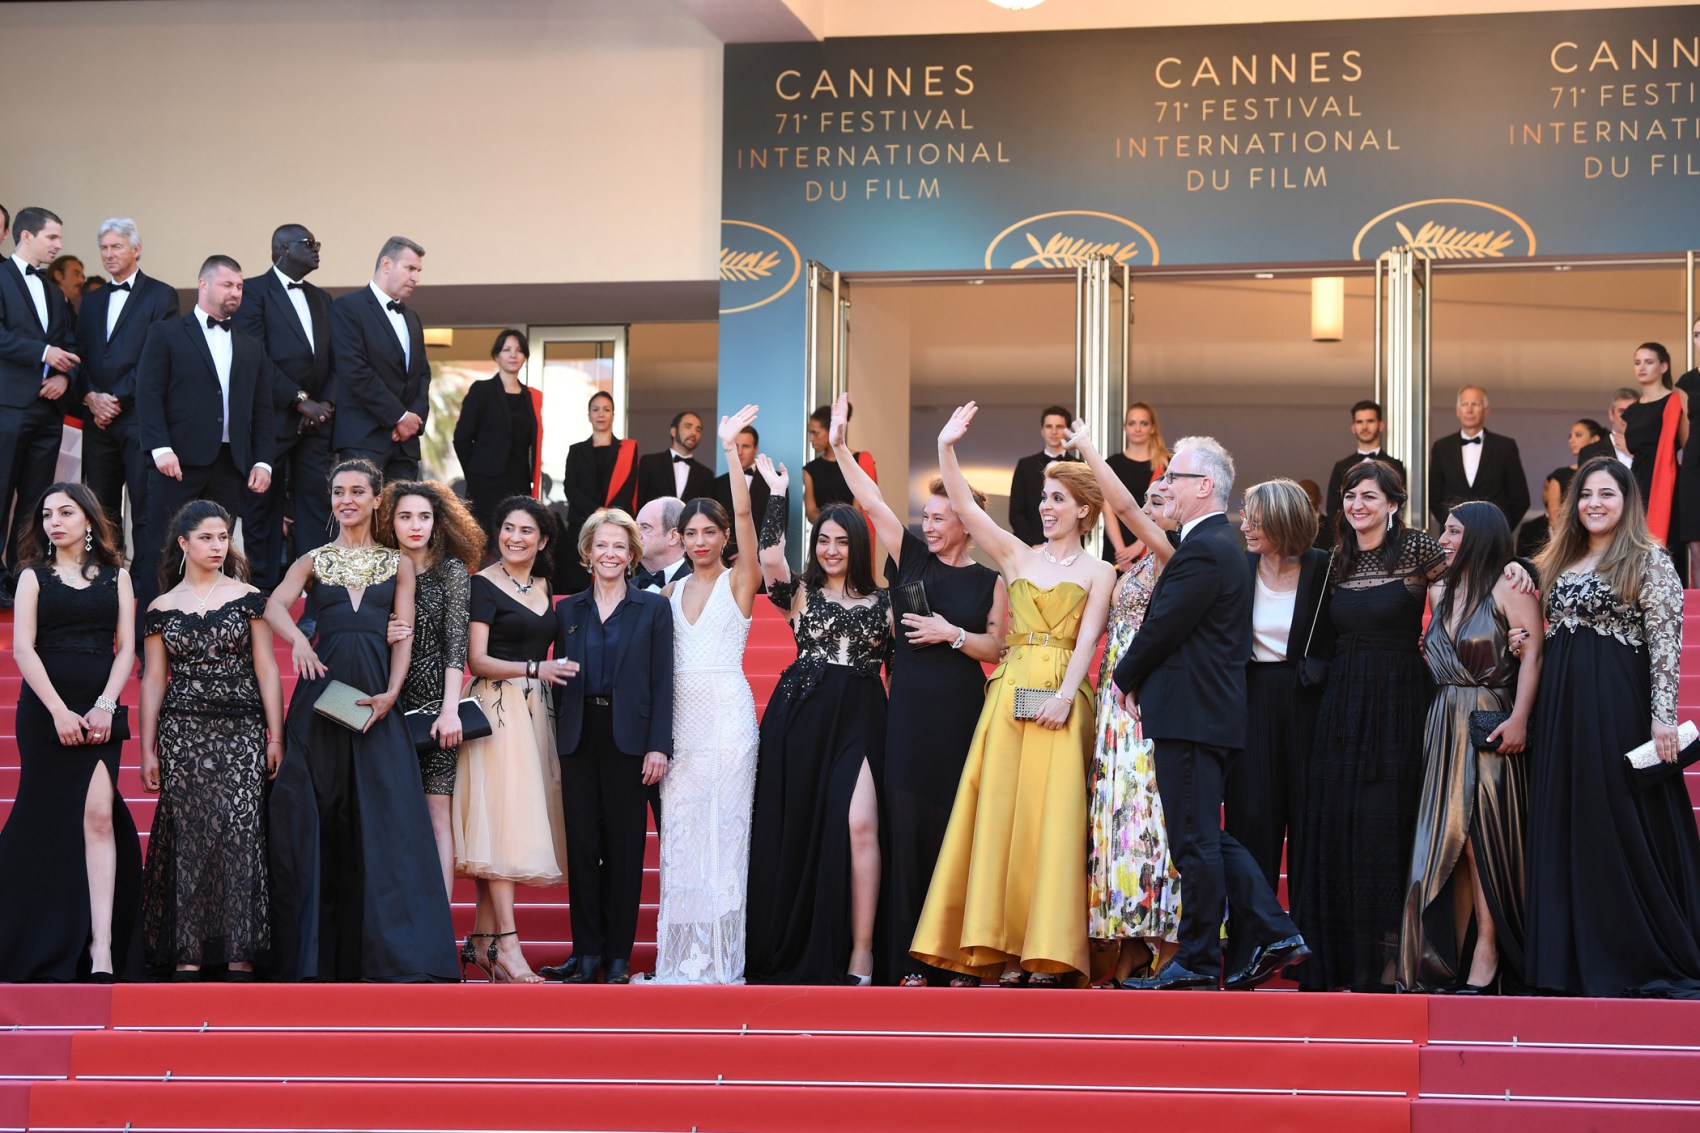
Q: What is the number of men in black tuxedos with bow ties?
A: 12